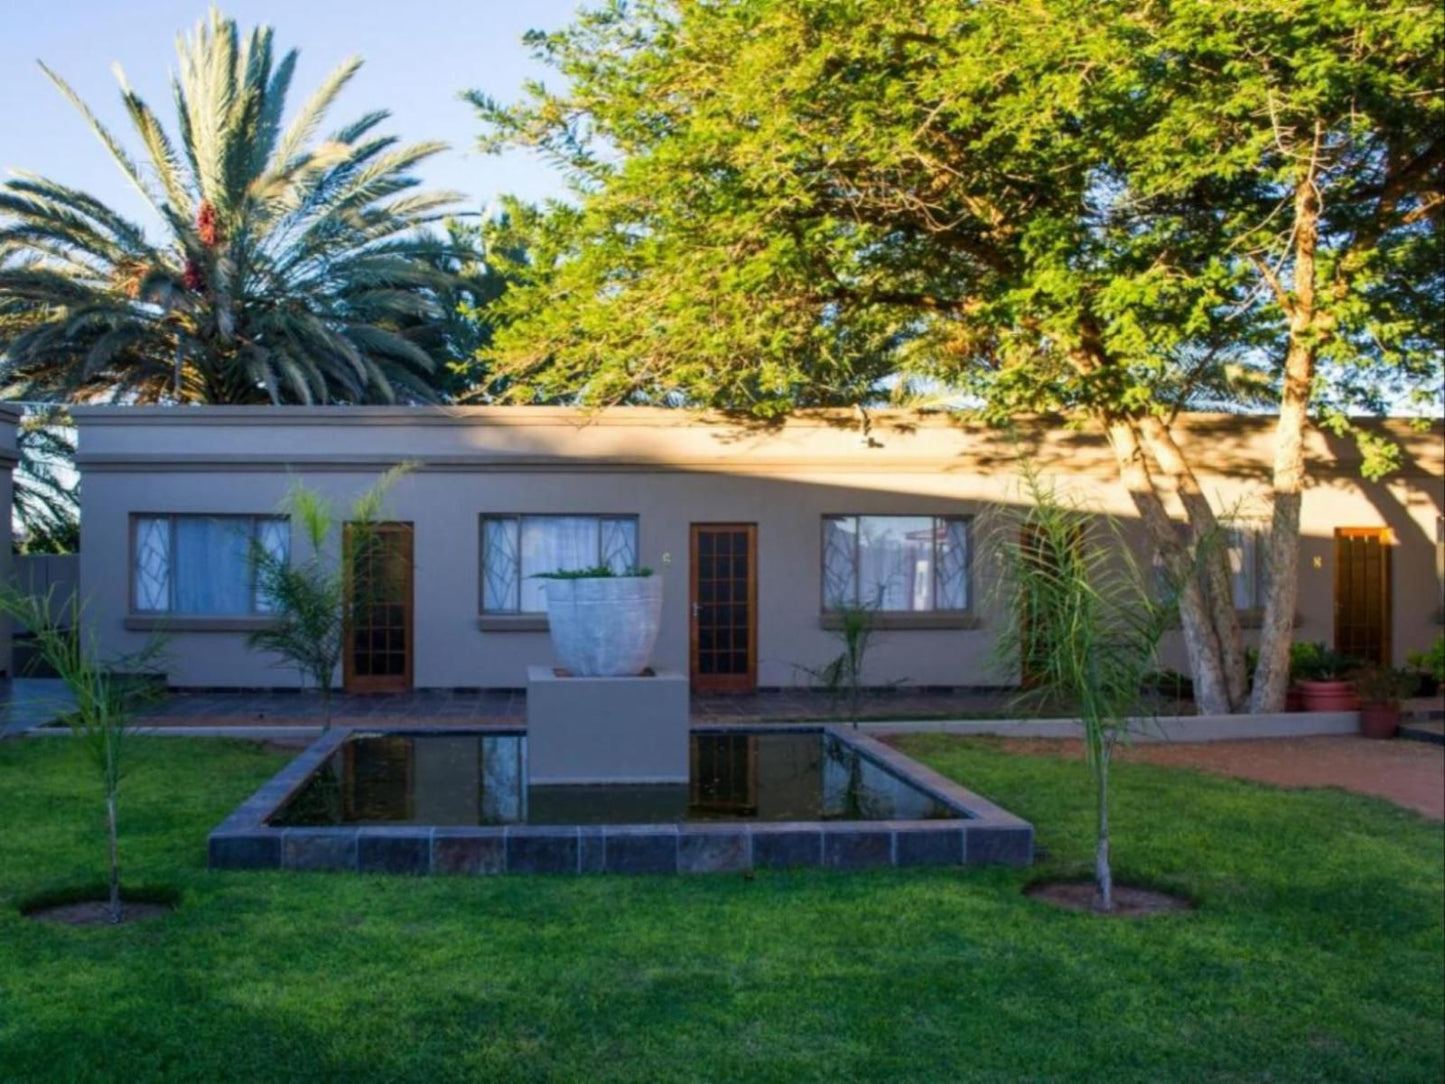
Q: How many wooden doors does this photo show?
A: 4